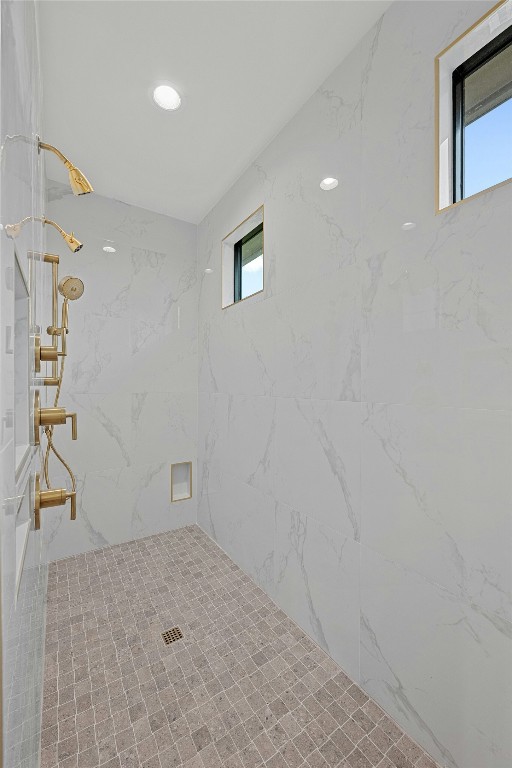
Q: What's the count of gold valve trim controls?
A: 3